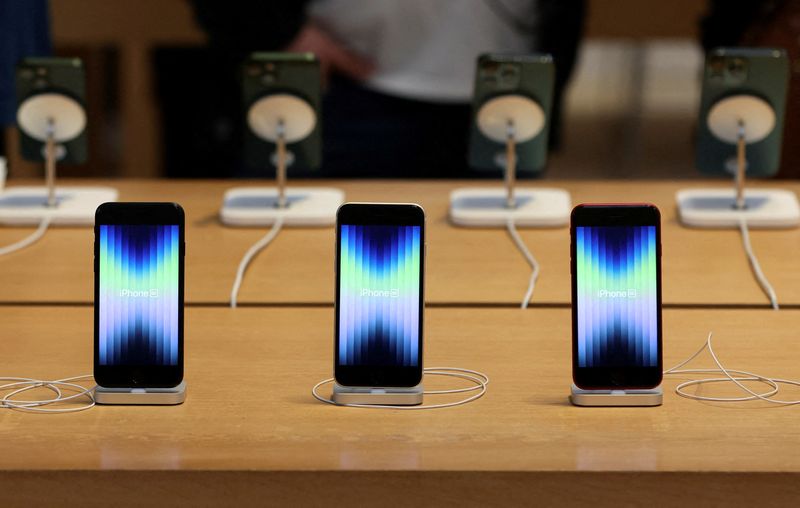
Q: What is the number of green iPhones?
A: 4